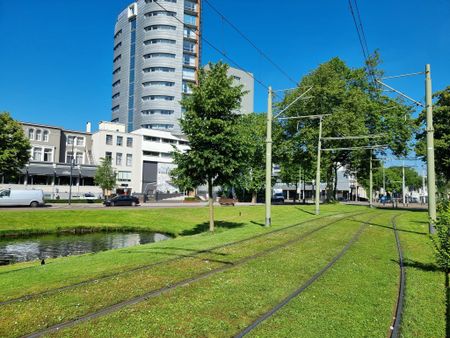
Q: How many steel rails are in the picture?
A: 4